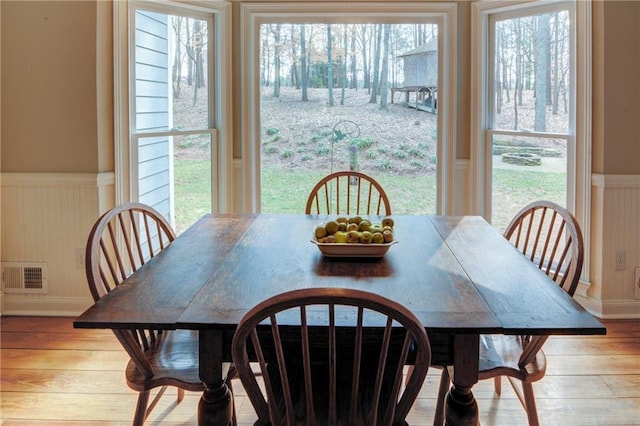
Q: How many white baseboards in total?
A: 2